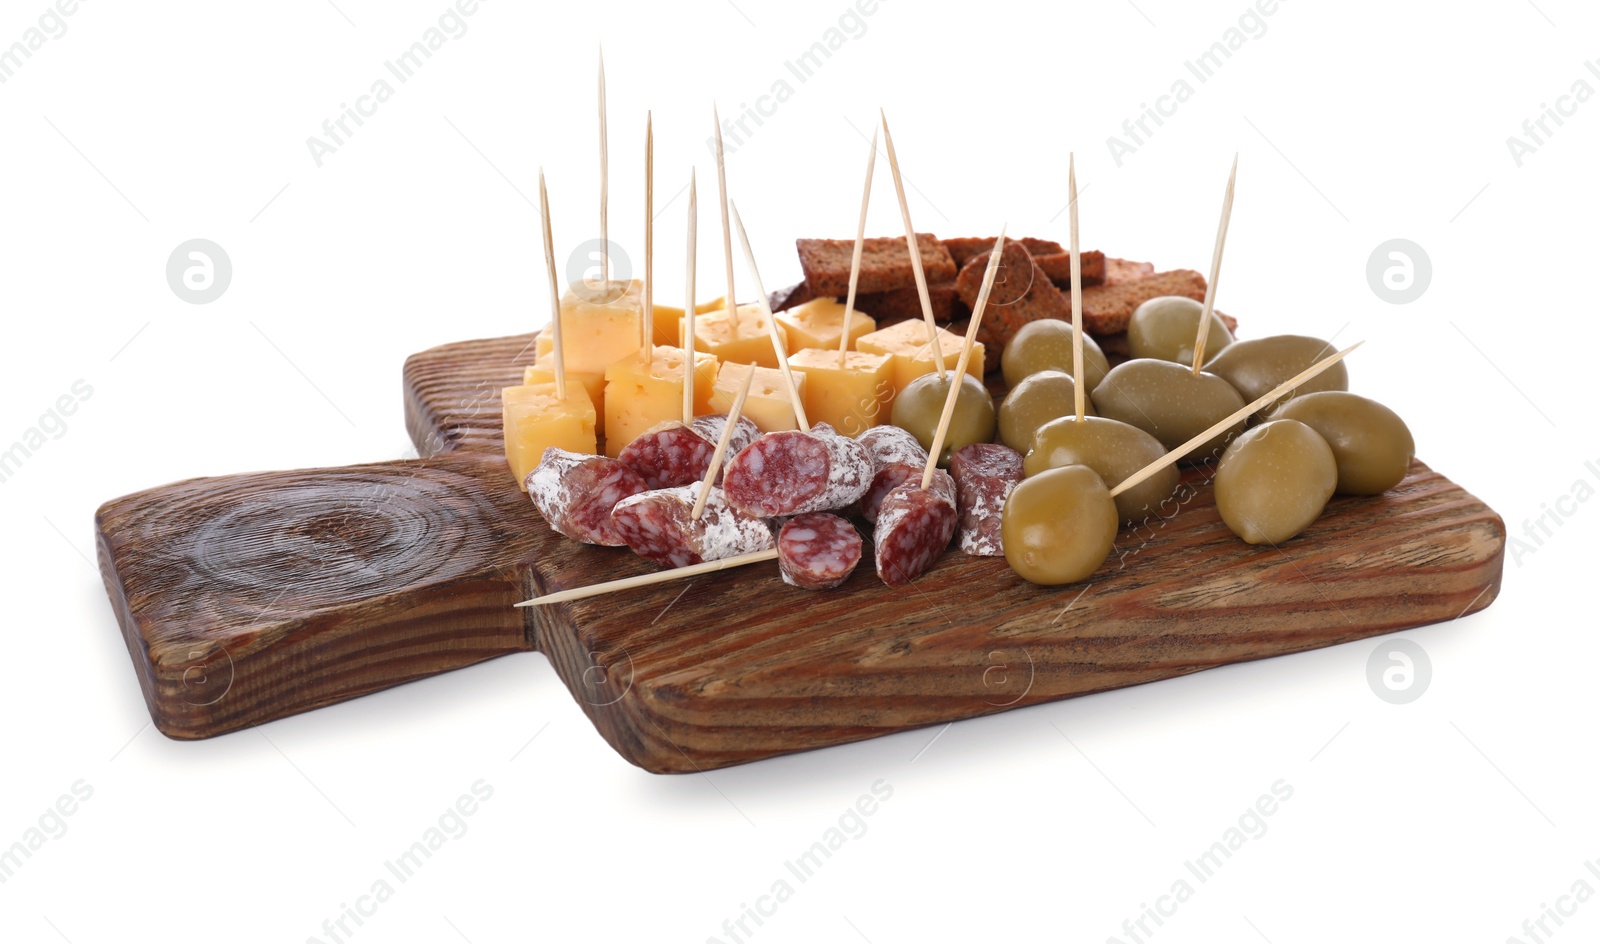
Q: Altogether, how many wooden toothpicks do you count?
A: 14